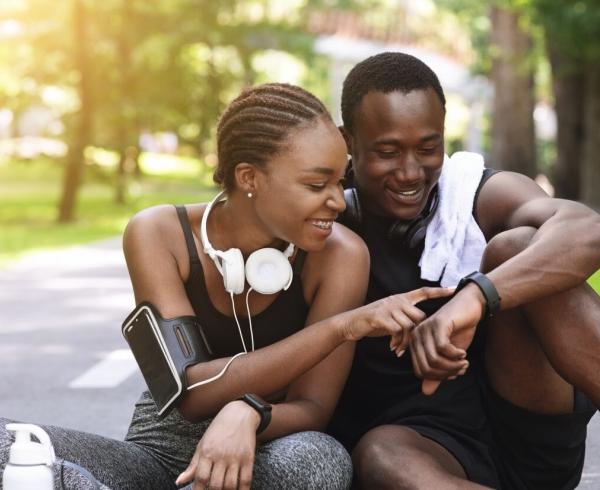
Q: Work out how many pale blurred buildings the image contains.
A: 1